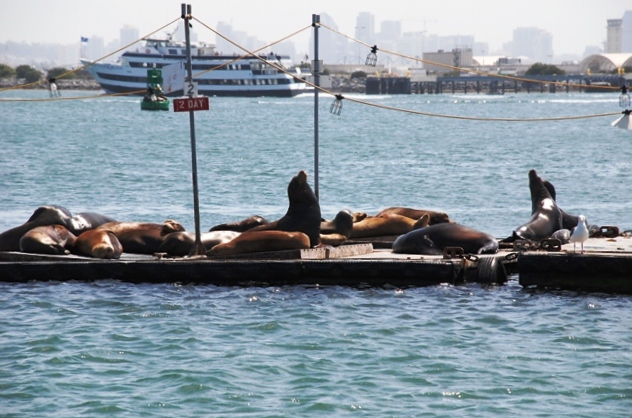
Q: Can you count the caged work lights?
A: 4